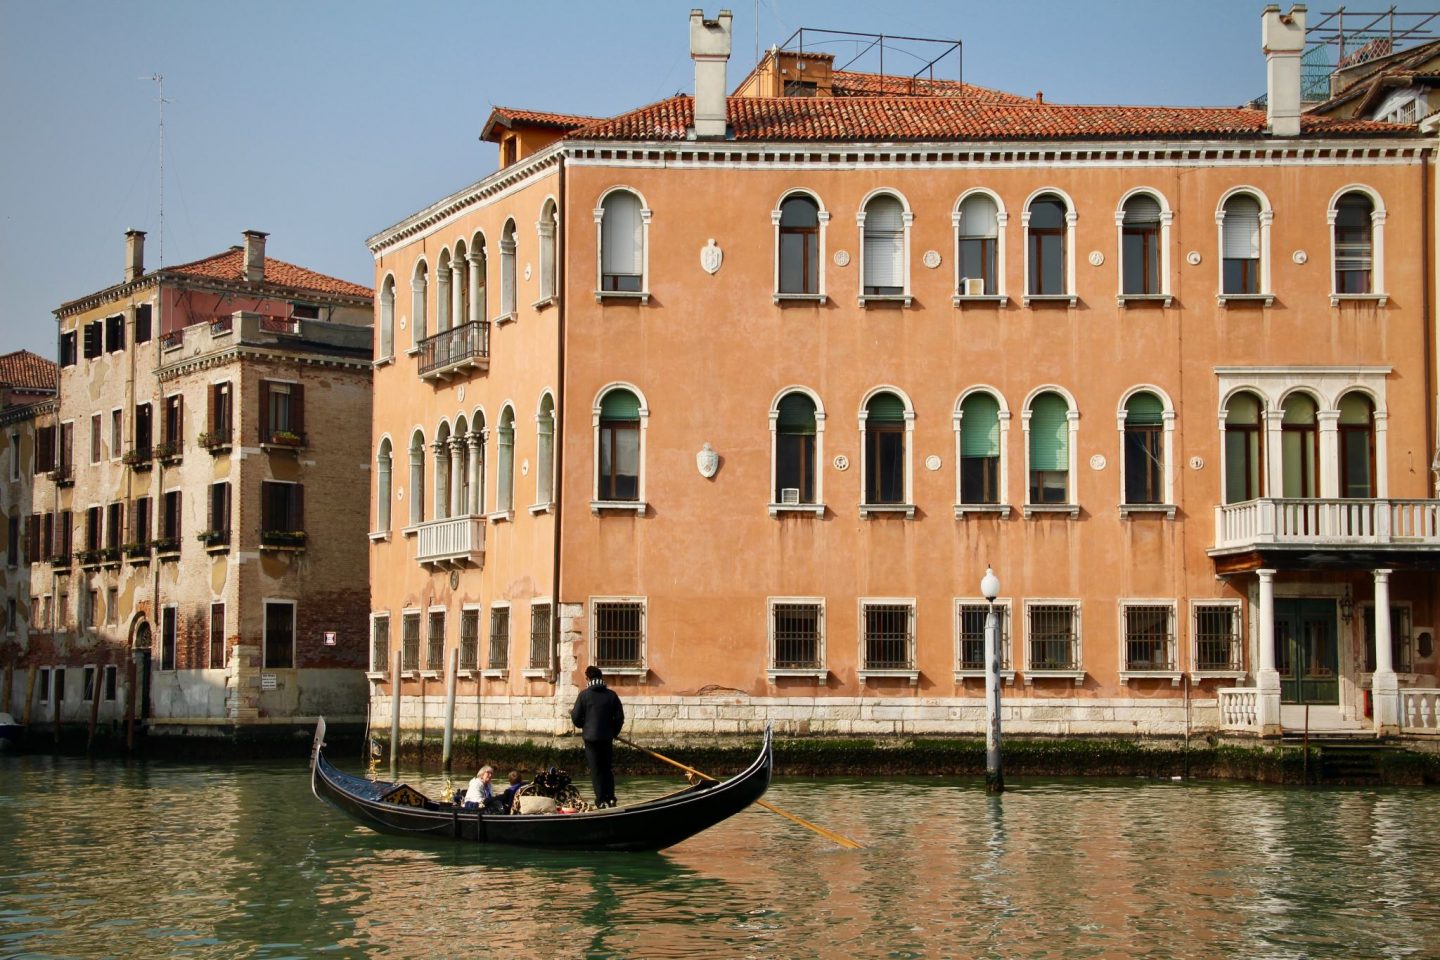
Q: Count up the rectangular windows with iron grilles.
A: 14